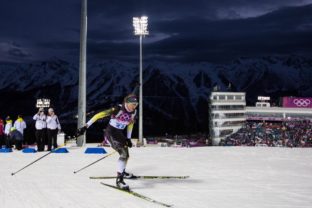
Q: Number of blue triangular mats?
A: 4